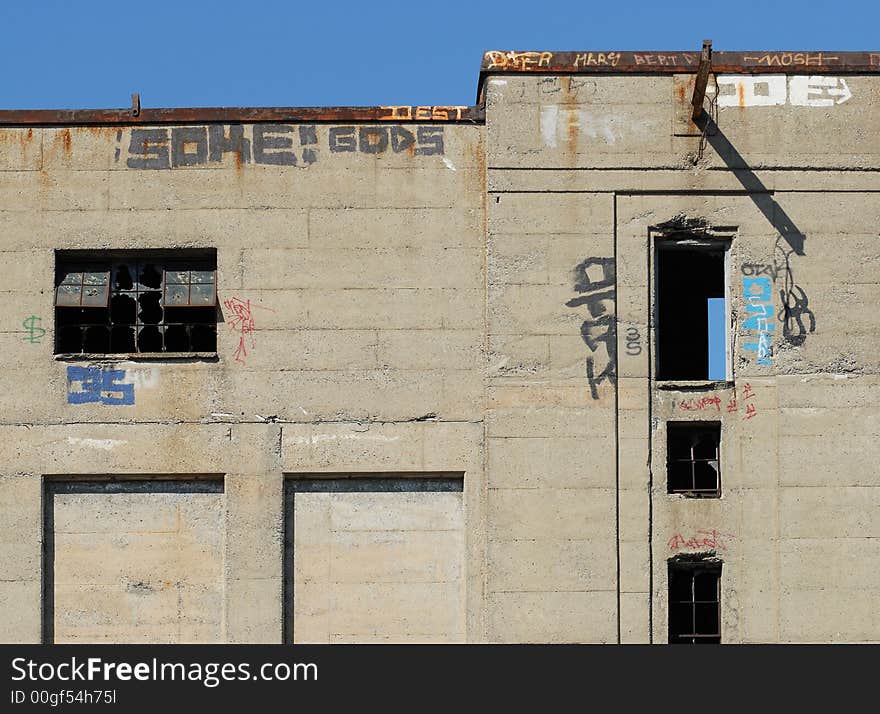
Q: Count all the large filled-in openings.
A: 2